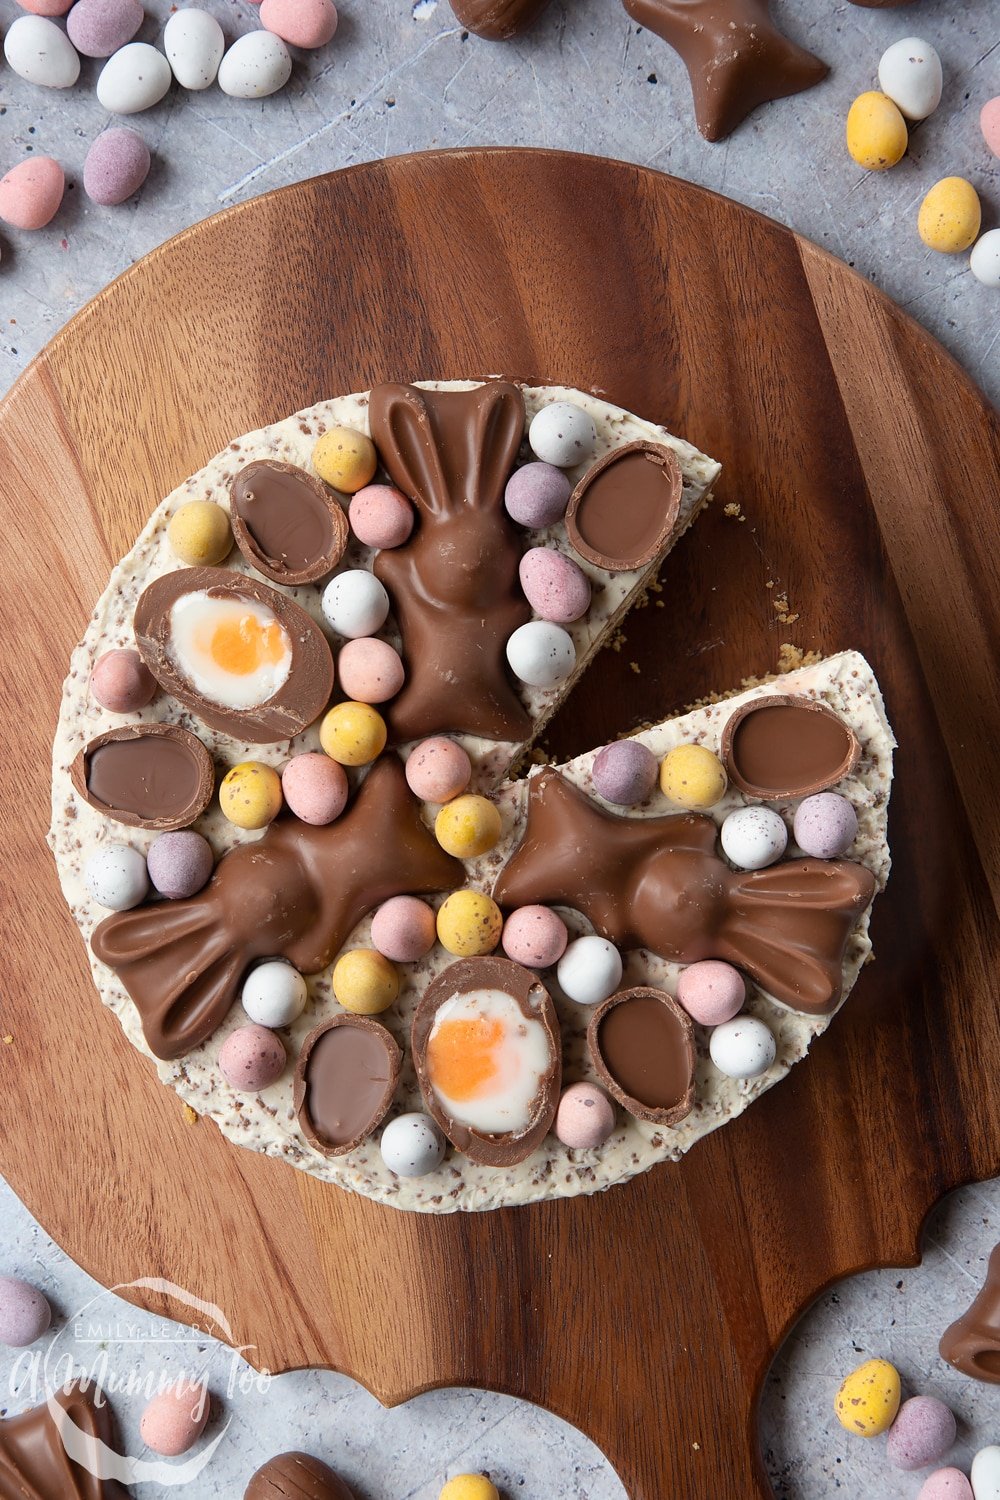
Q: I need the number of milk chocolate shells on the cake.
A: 6